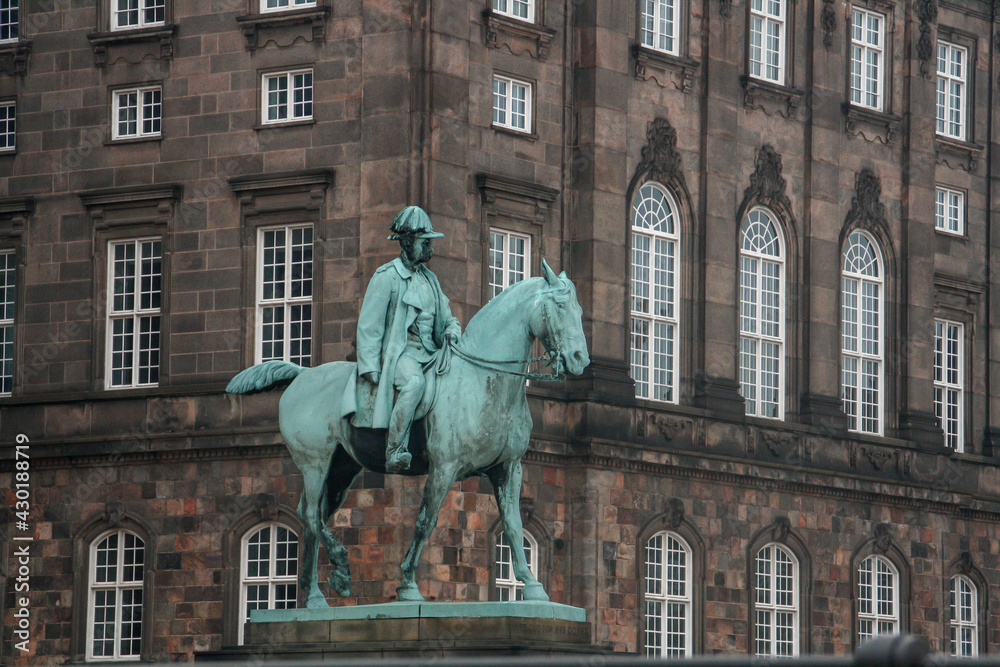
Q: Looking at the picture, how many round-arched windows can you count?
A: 10